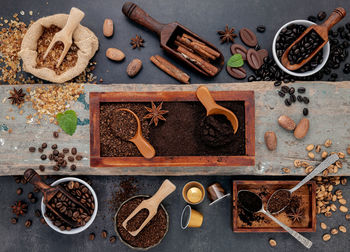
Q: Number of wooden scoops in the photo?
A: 7